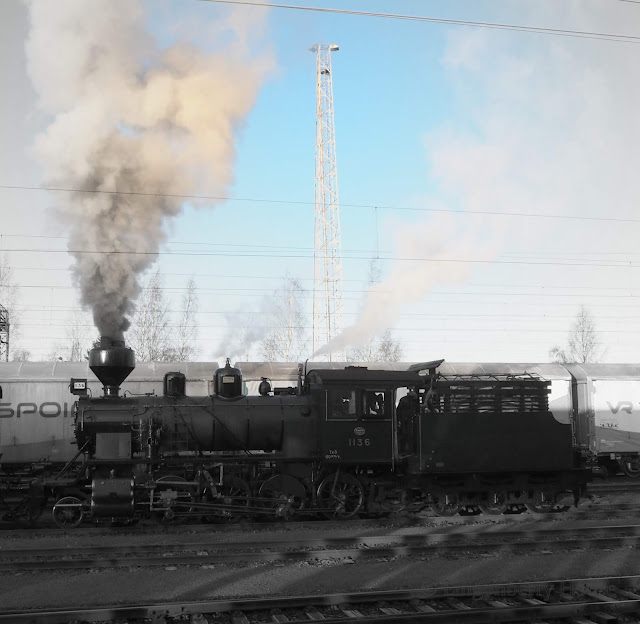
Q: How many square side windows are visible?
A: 2